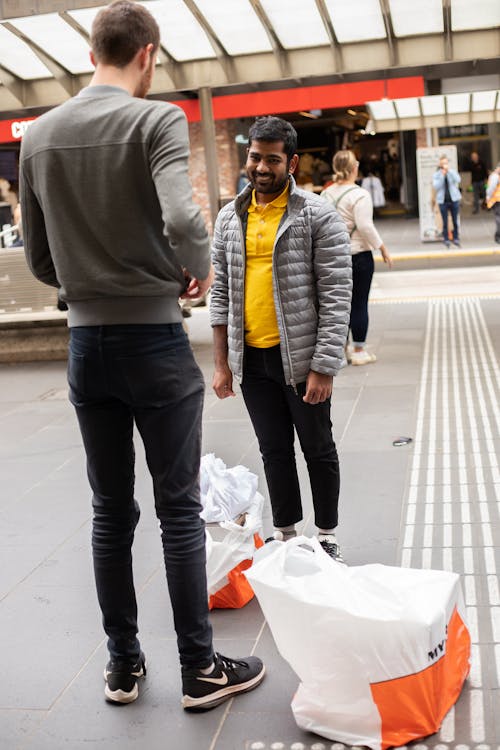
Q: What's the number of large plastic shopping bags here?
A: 2